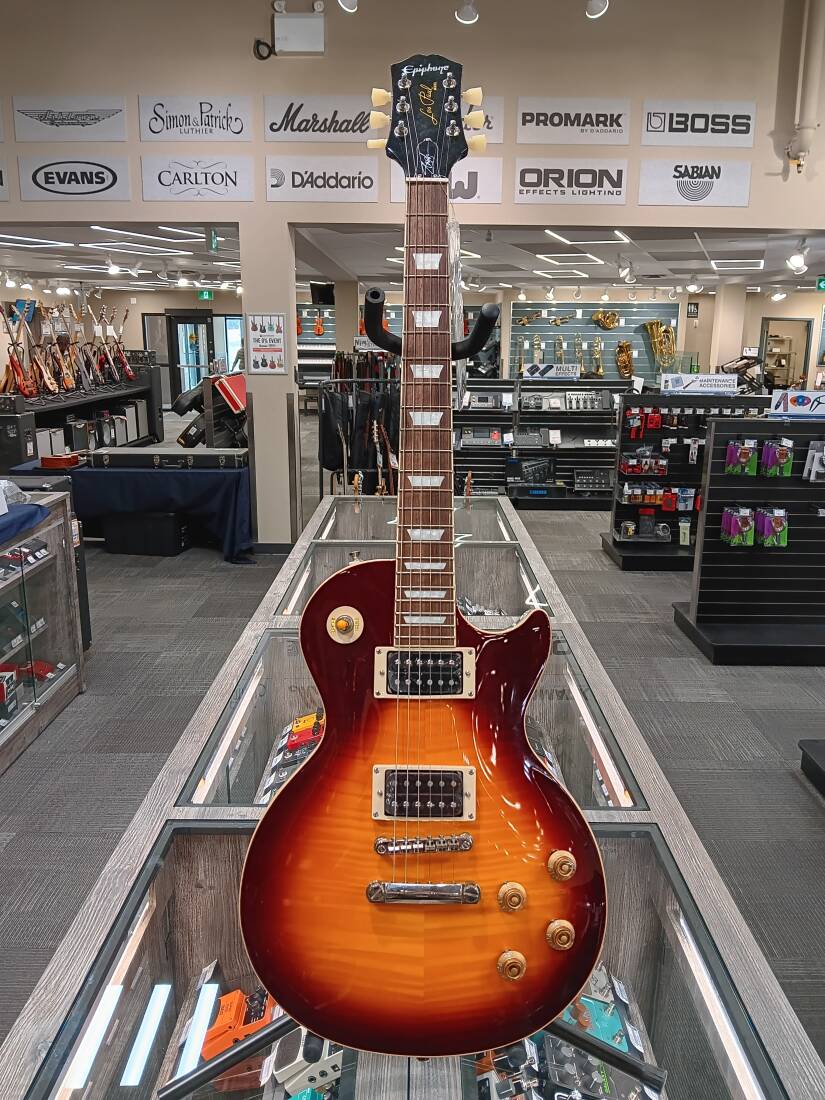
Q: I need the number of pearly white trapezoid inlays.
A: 9